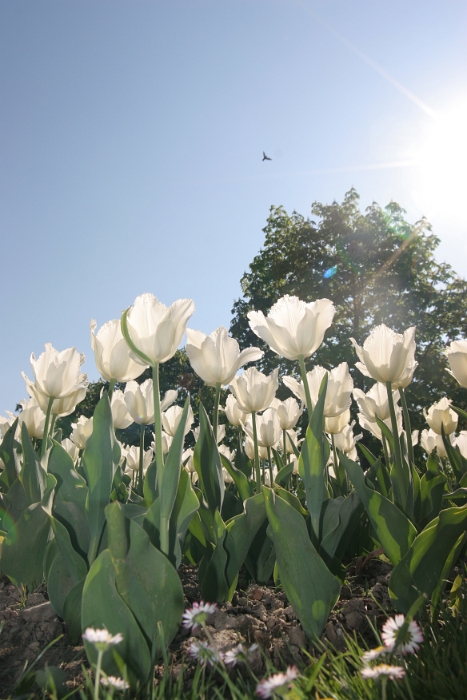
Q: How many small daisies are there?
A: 9